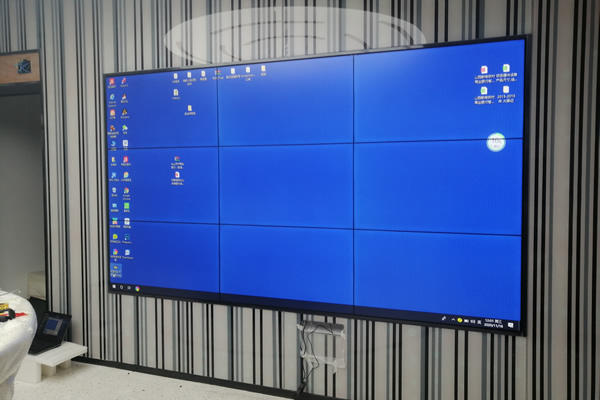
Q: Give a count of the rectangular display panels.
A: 9